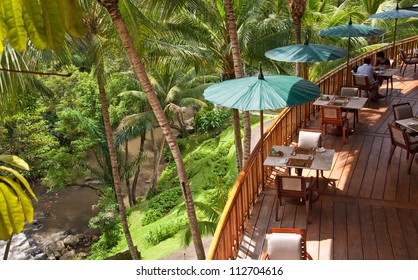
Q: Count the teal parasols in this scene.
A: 4